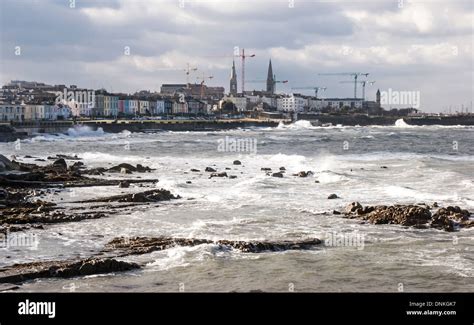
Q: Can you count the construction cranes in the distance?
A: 7